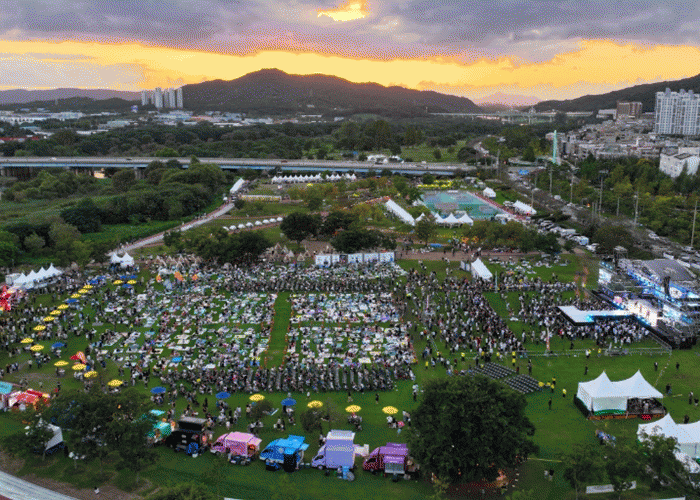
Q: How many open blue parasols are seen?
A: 10